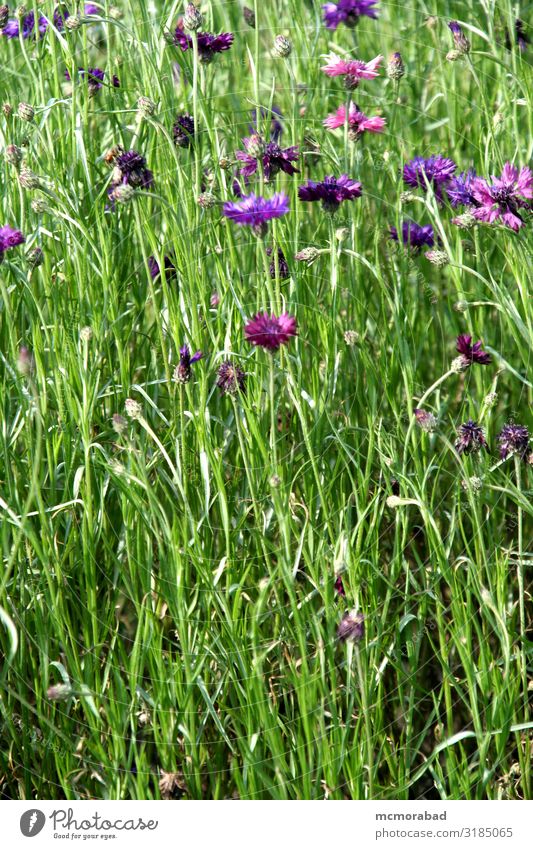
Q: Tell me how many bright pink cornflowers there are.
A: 2